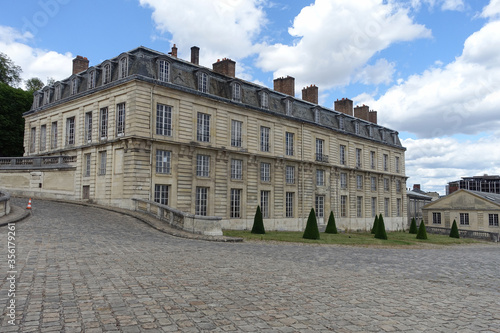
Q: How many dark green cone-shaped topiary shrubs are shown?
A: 8